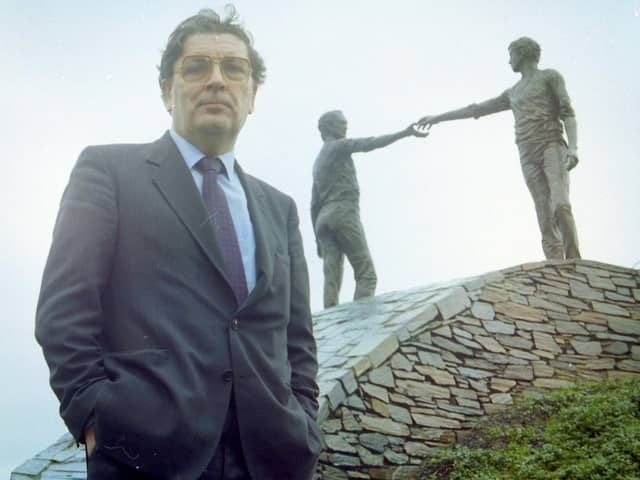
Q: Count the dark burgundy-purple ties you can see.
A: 1